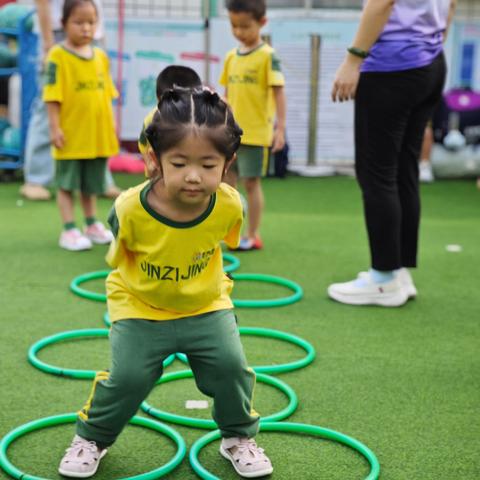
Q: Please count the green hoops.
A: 9